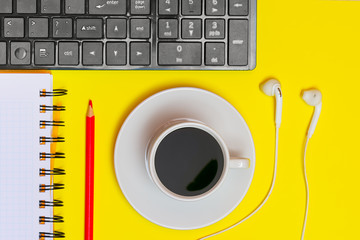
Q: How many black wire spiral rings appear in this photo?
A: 10